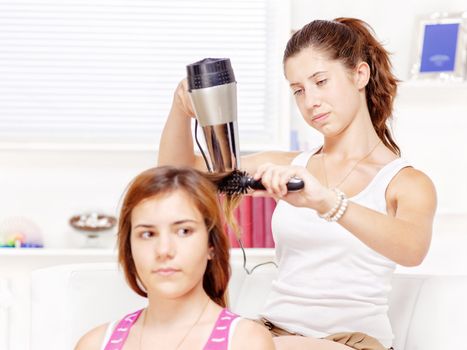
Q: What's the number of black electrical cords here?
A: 1